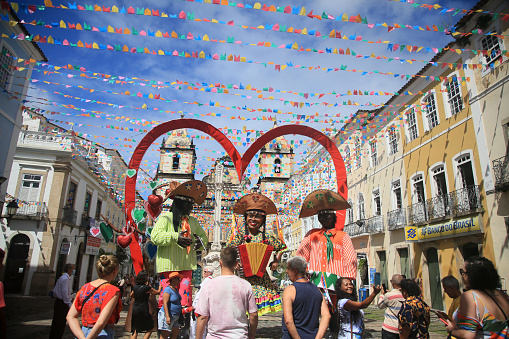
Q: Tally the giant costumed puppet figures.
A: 3